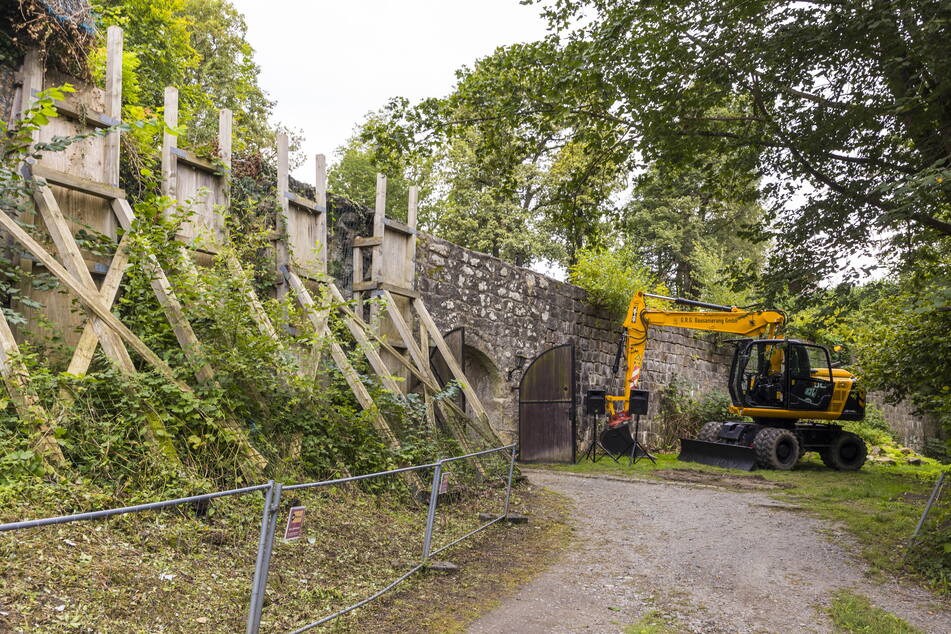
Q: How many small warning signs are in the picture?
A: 2